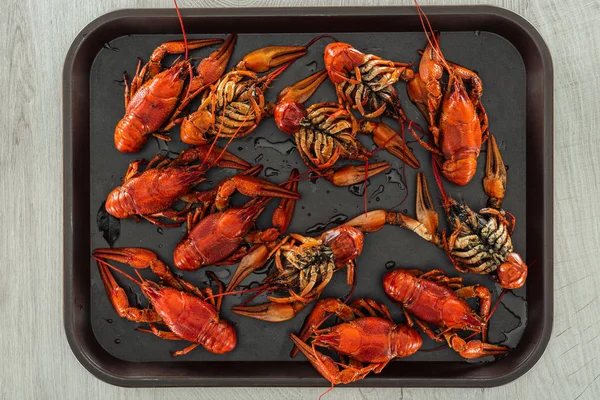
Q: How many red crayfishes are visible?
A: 12